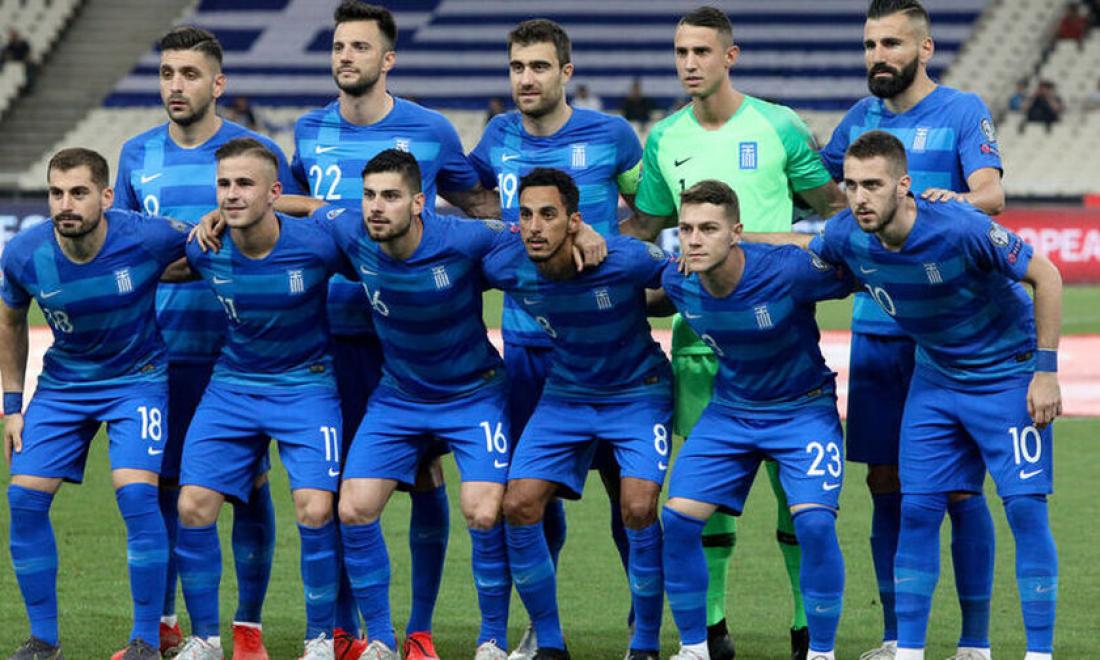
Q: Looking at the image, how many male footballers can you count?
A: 11